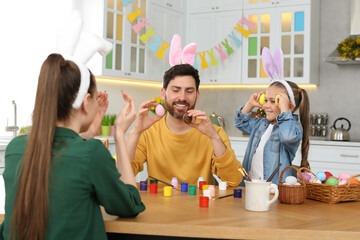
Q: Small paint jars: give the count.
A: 15